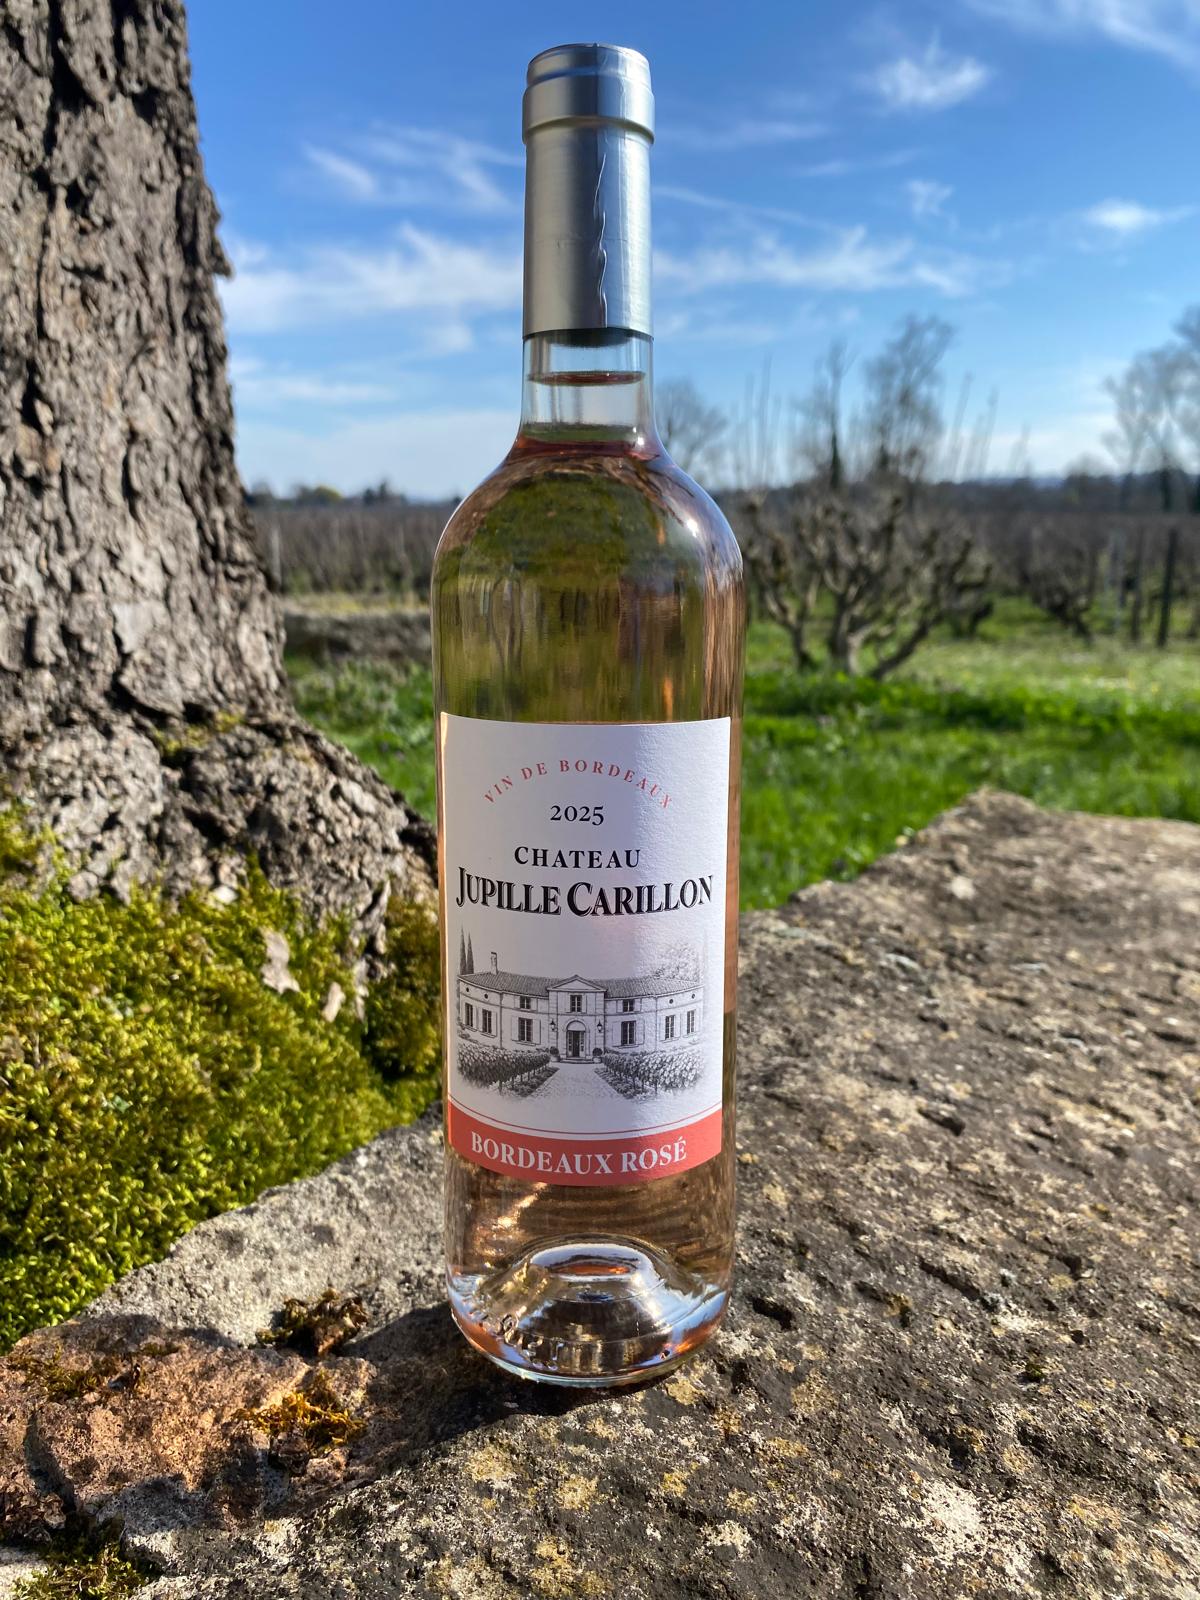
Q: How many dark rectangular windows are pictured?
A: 9